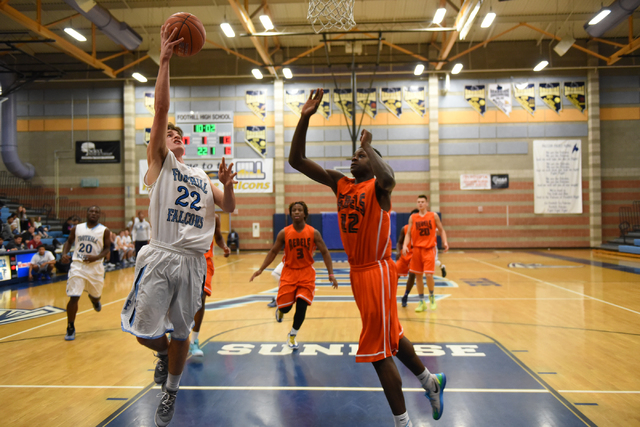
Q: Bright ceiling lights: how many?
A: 12